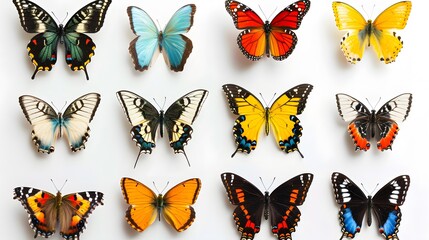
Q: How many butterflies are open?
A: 12